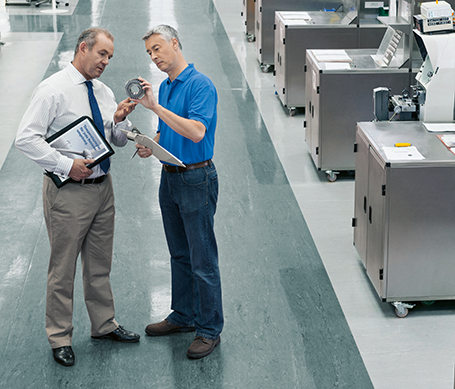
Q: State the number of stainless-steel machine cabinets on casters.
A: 5